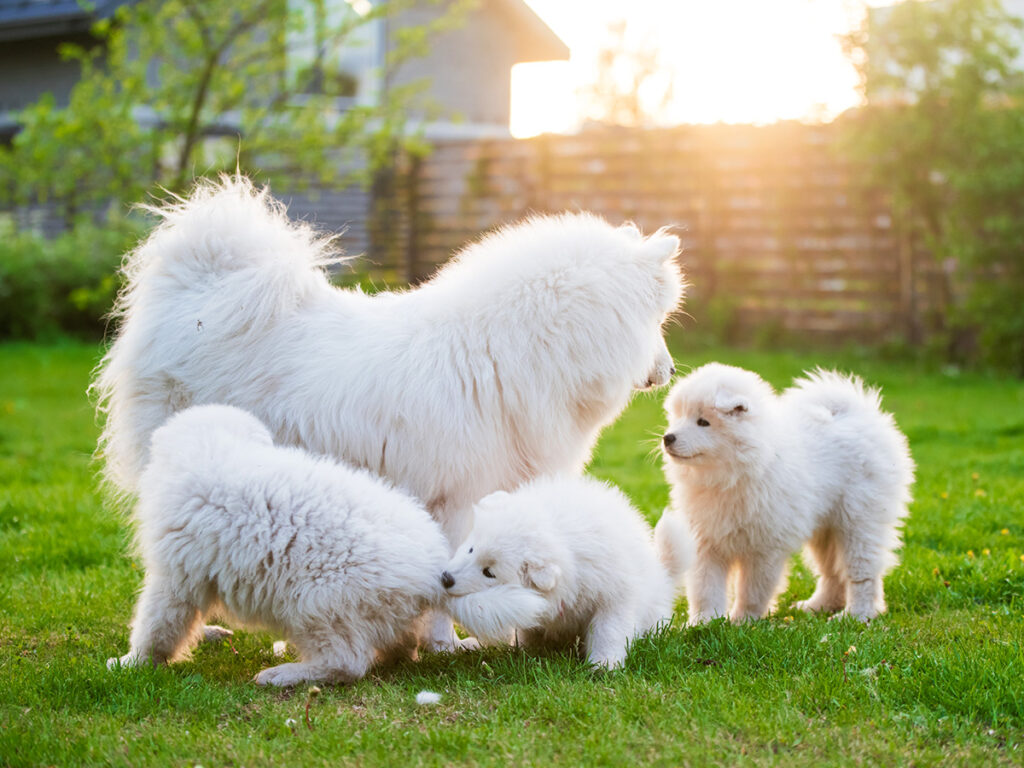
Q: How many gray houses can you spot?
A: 1